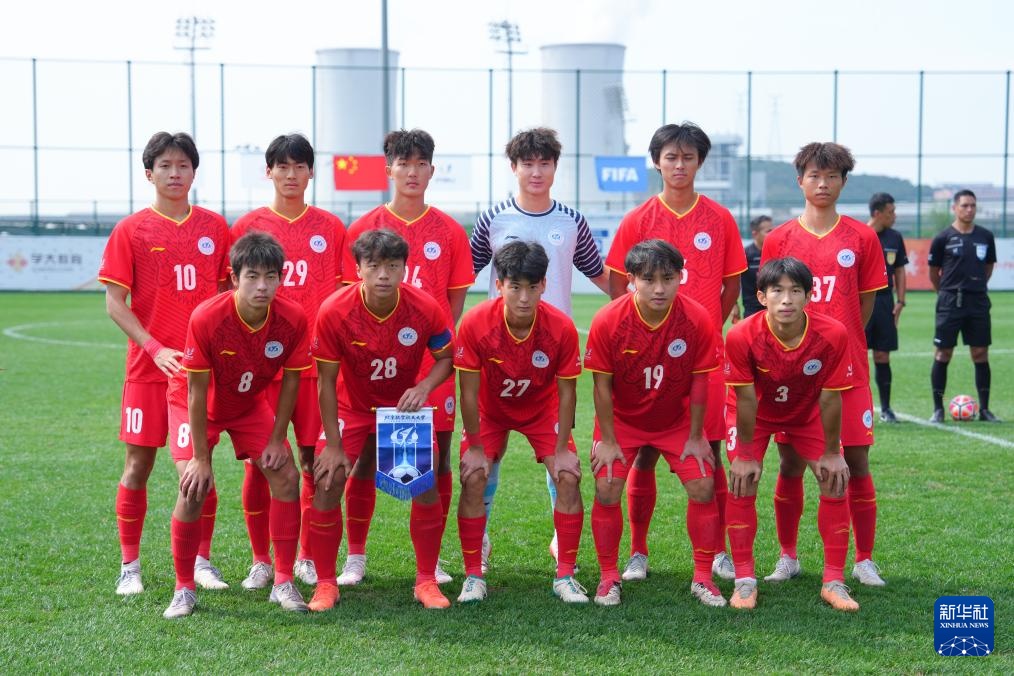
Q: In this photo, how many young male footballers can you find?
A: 11